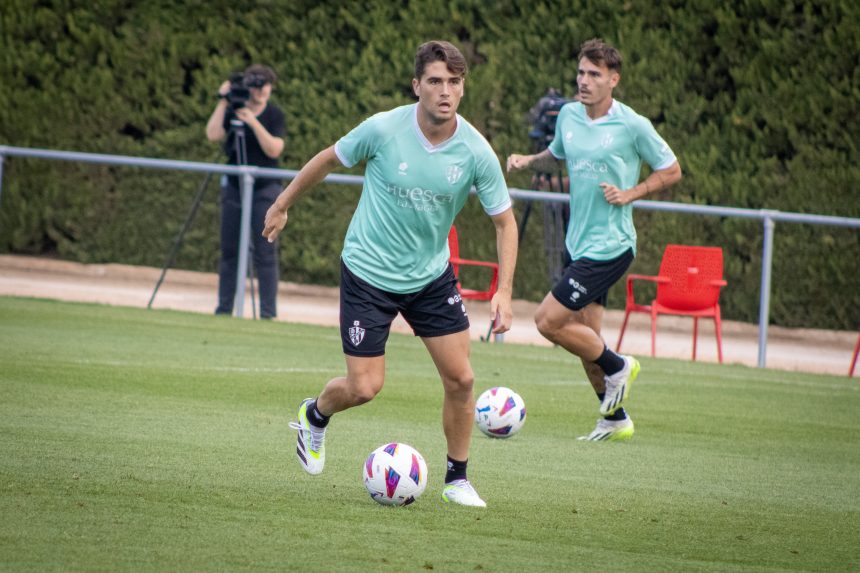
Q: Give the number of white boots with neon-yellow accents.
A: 4